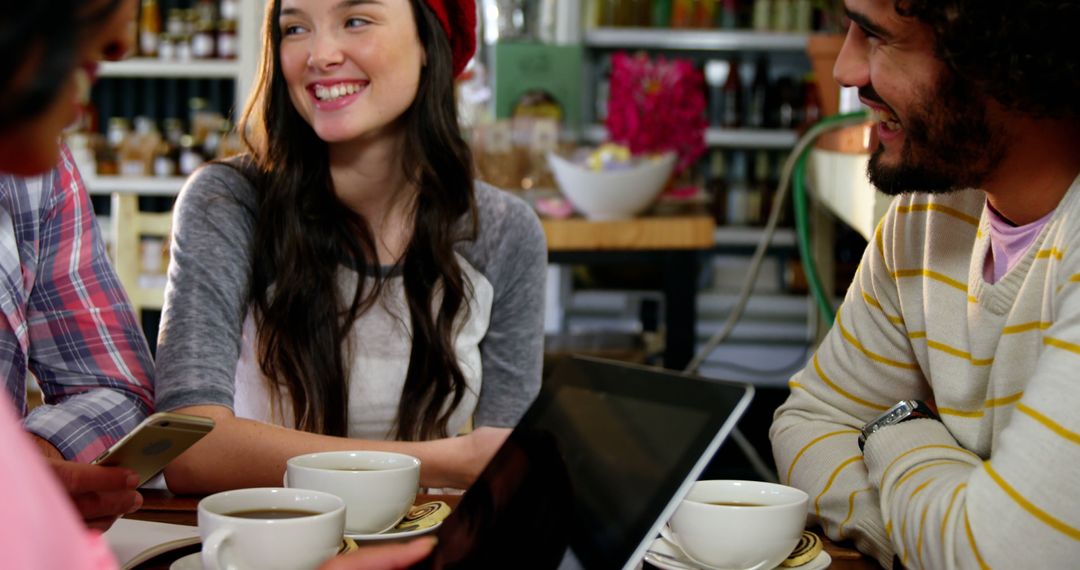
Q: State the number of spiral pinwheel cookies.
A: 3